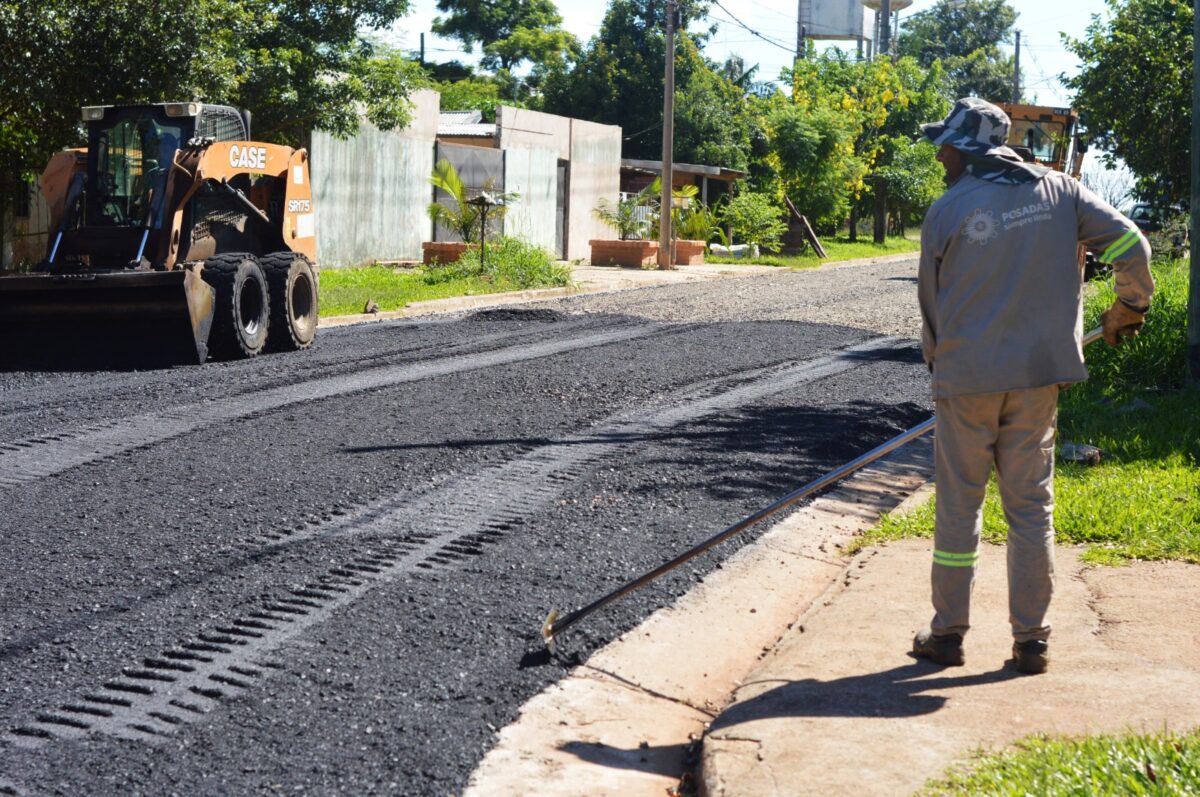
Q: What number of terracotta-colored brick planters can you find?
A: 3